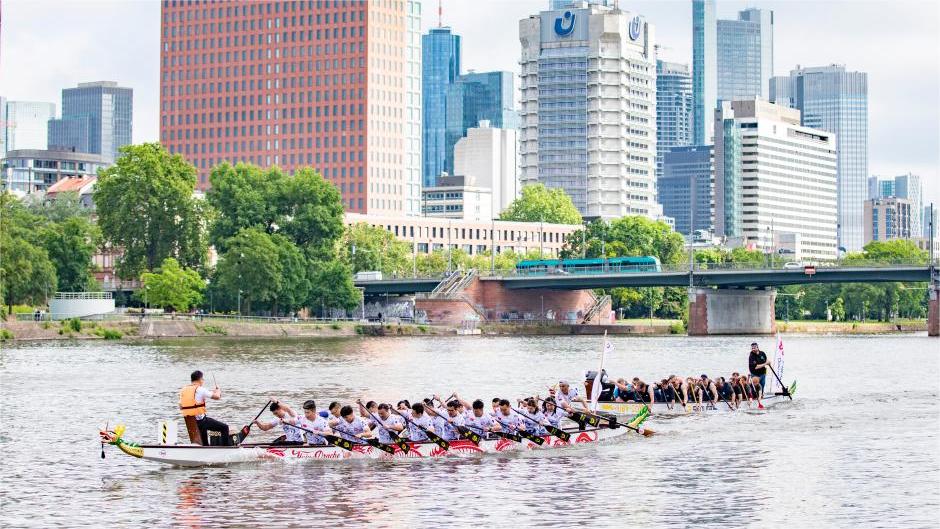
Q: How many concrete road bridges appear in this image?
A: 1